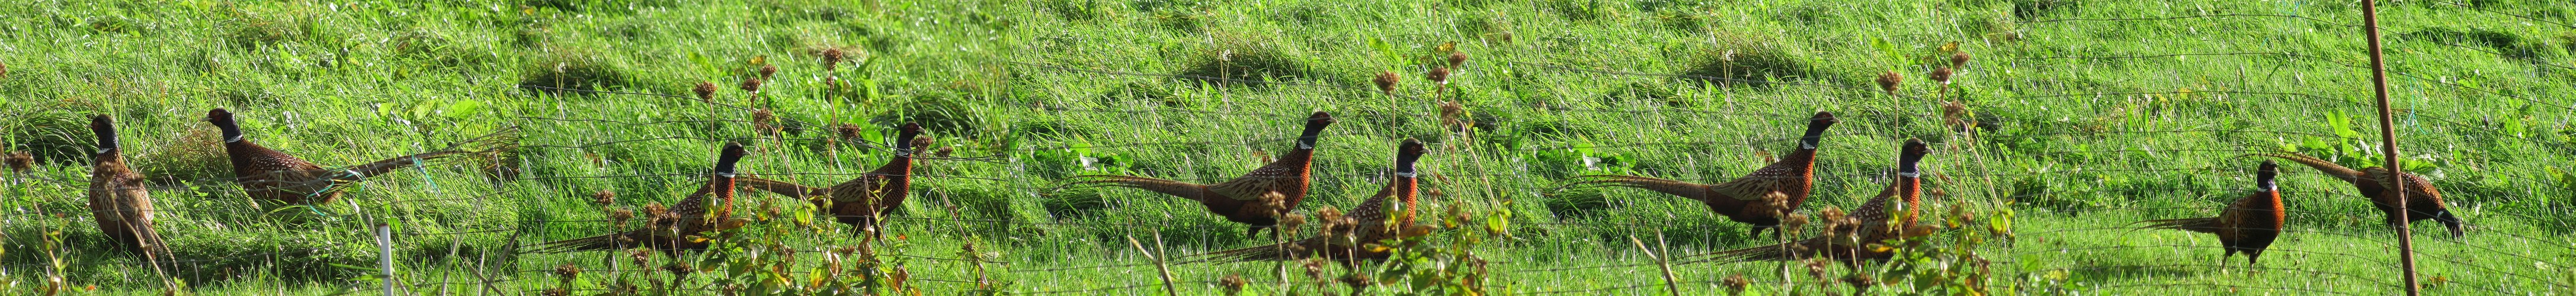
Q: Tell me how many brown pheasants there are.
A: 10